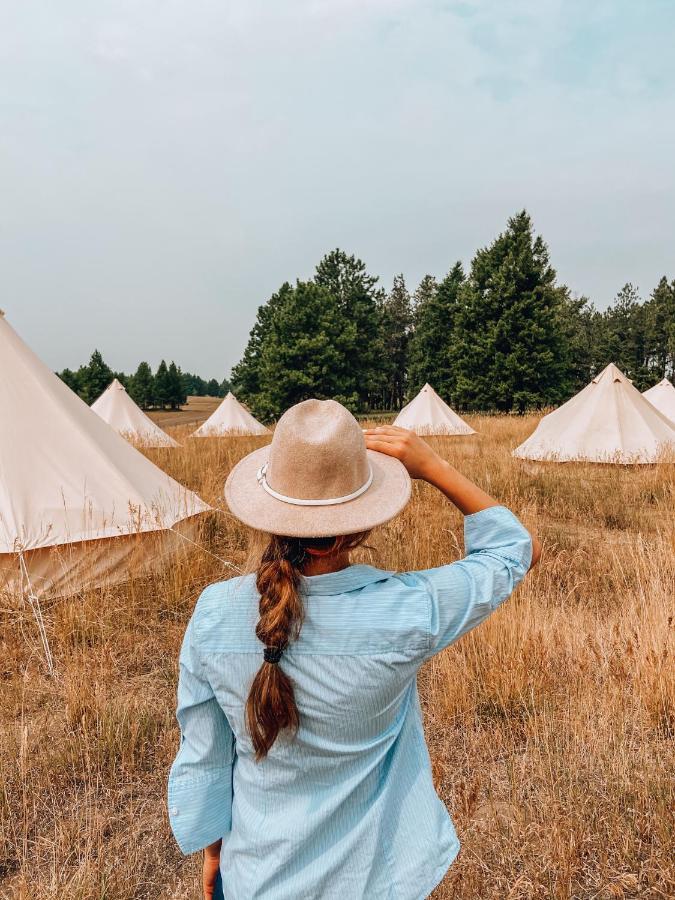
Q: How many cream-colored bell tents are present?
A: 6